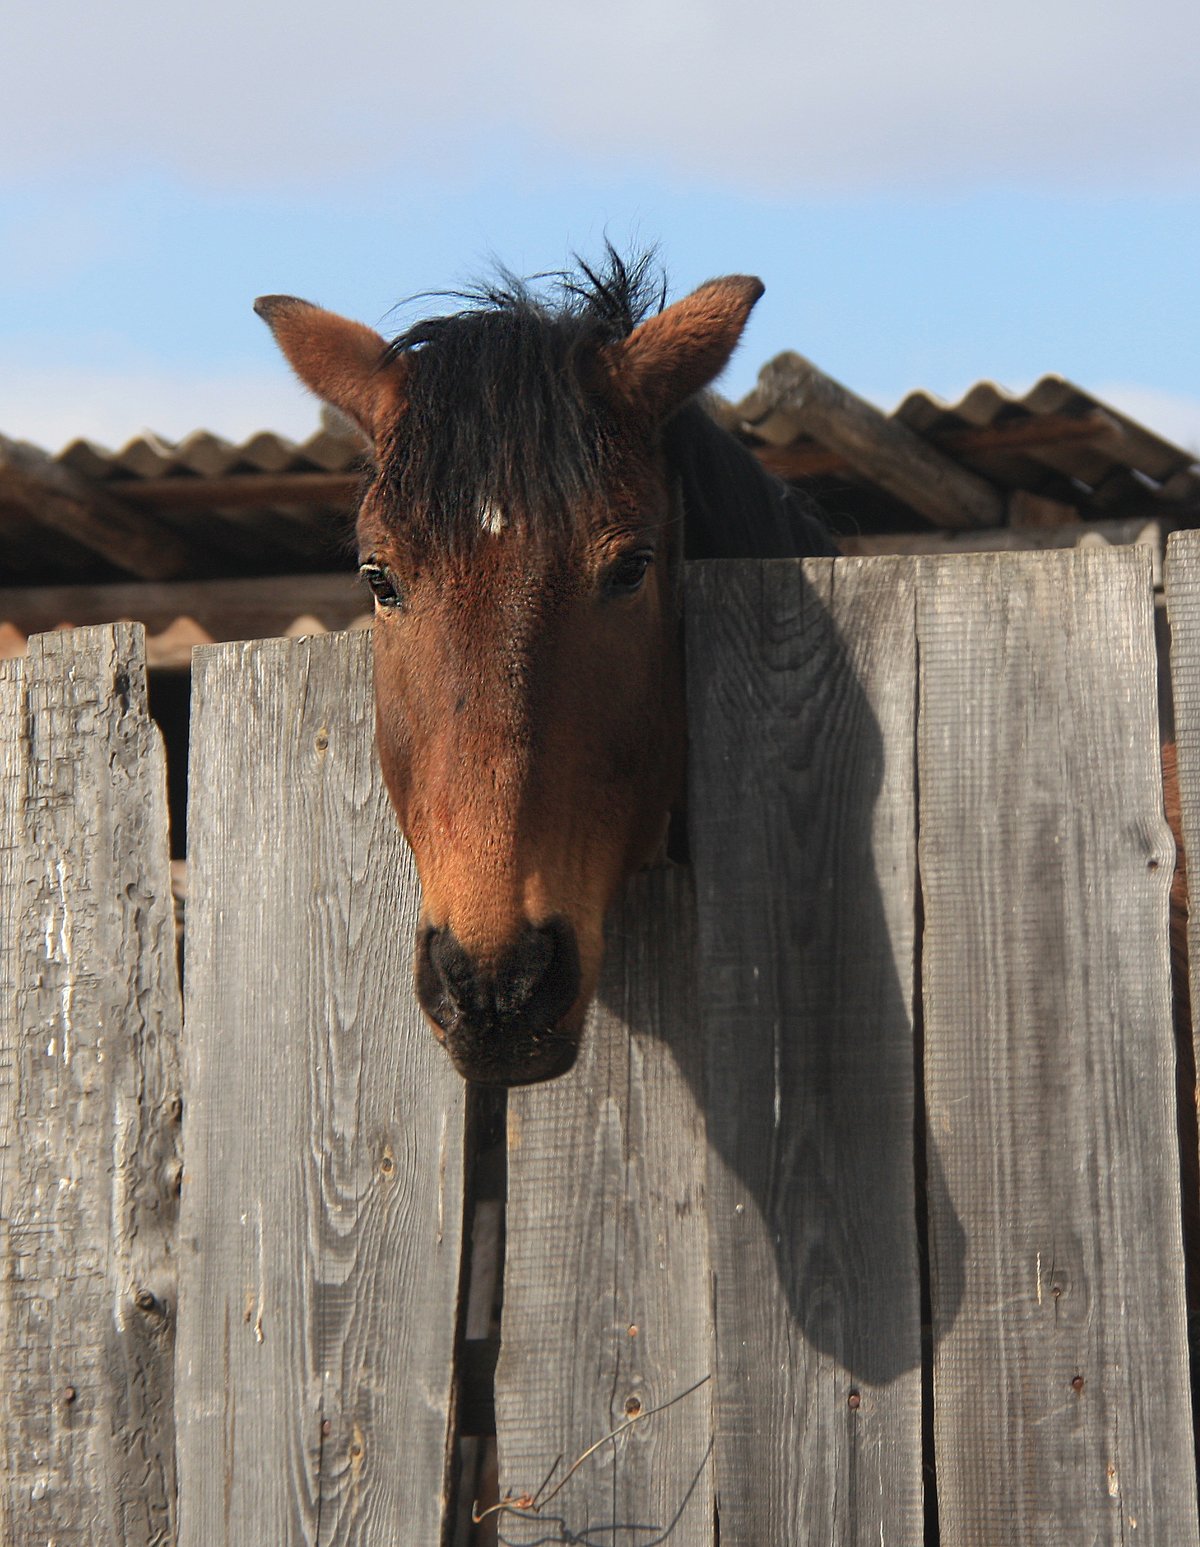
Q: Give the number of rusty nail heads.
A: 5